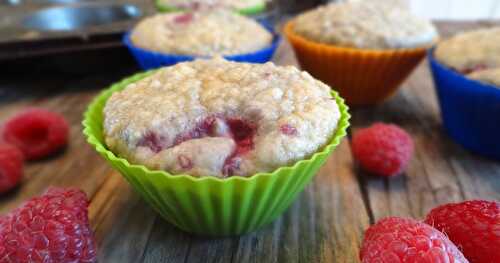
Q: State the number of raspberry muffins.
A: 5